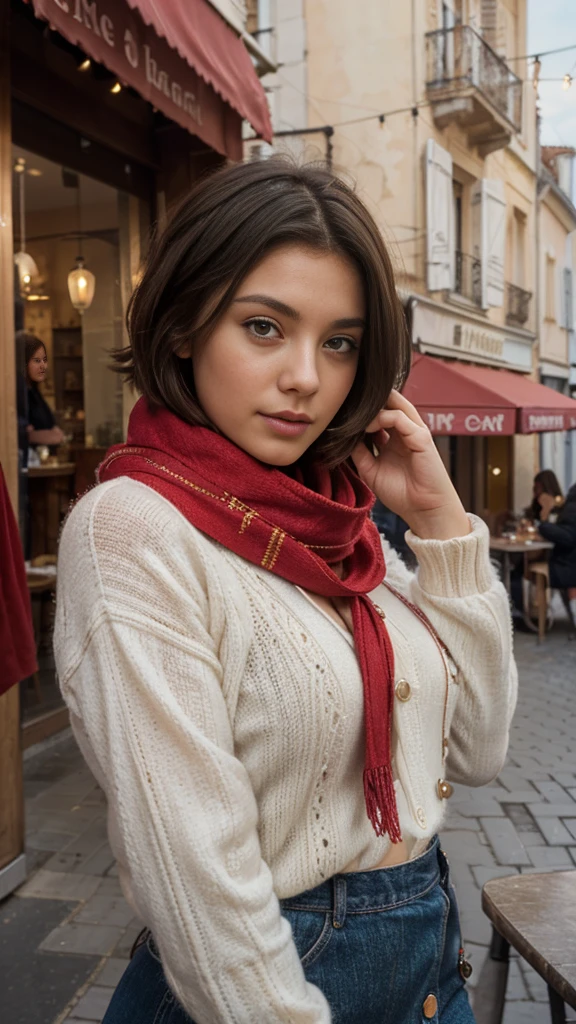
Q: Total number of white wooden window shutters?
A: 2